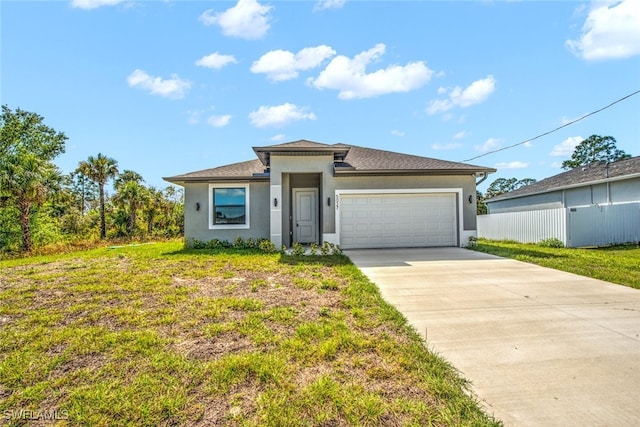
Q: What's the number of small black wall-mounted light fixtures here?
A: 4